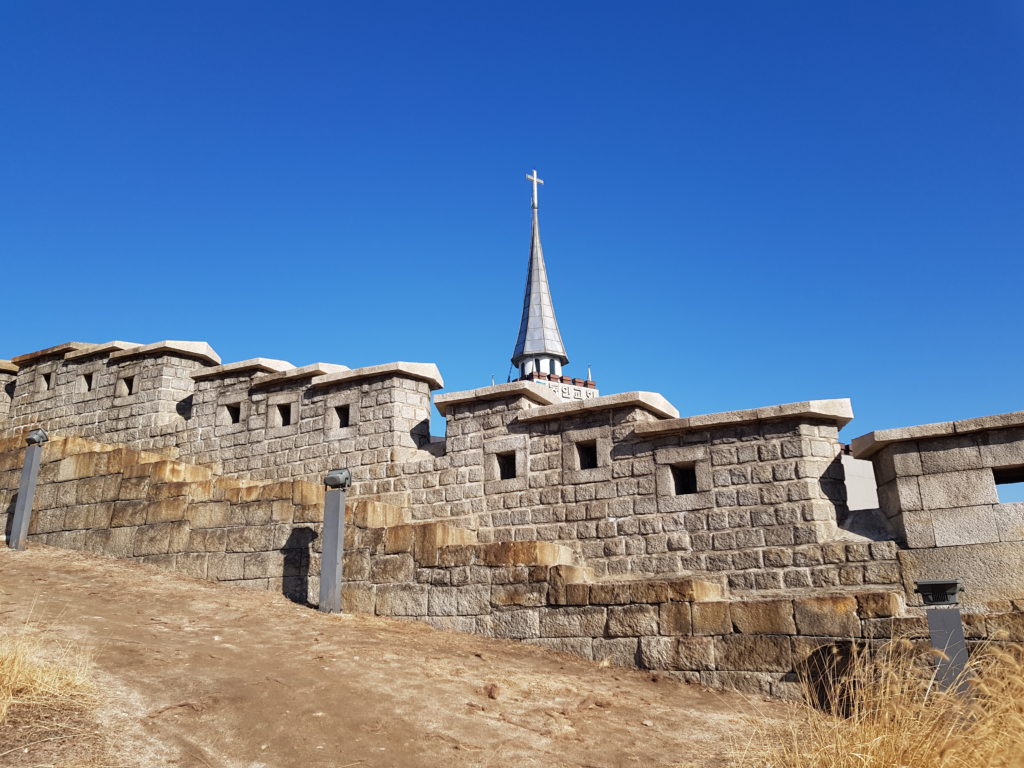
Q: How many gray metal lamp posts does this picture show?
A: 3